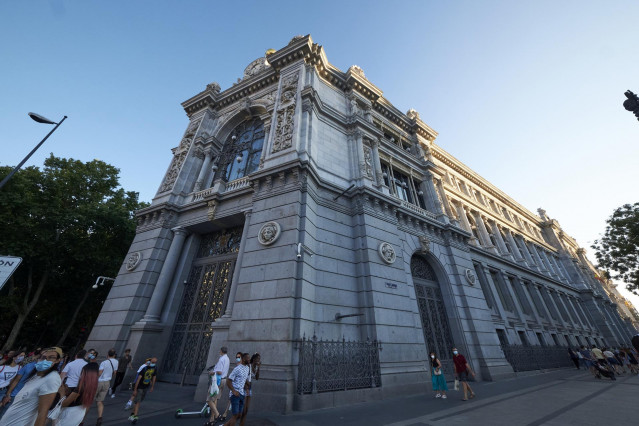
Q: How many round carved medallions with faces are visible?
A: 4